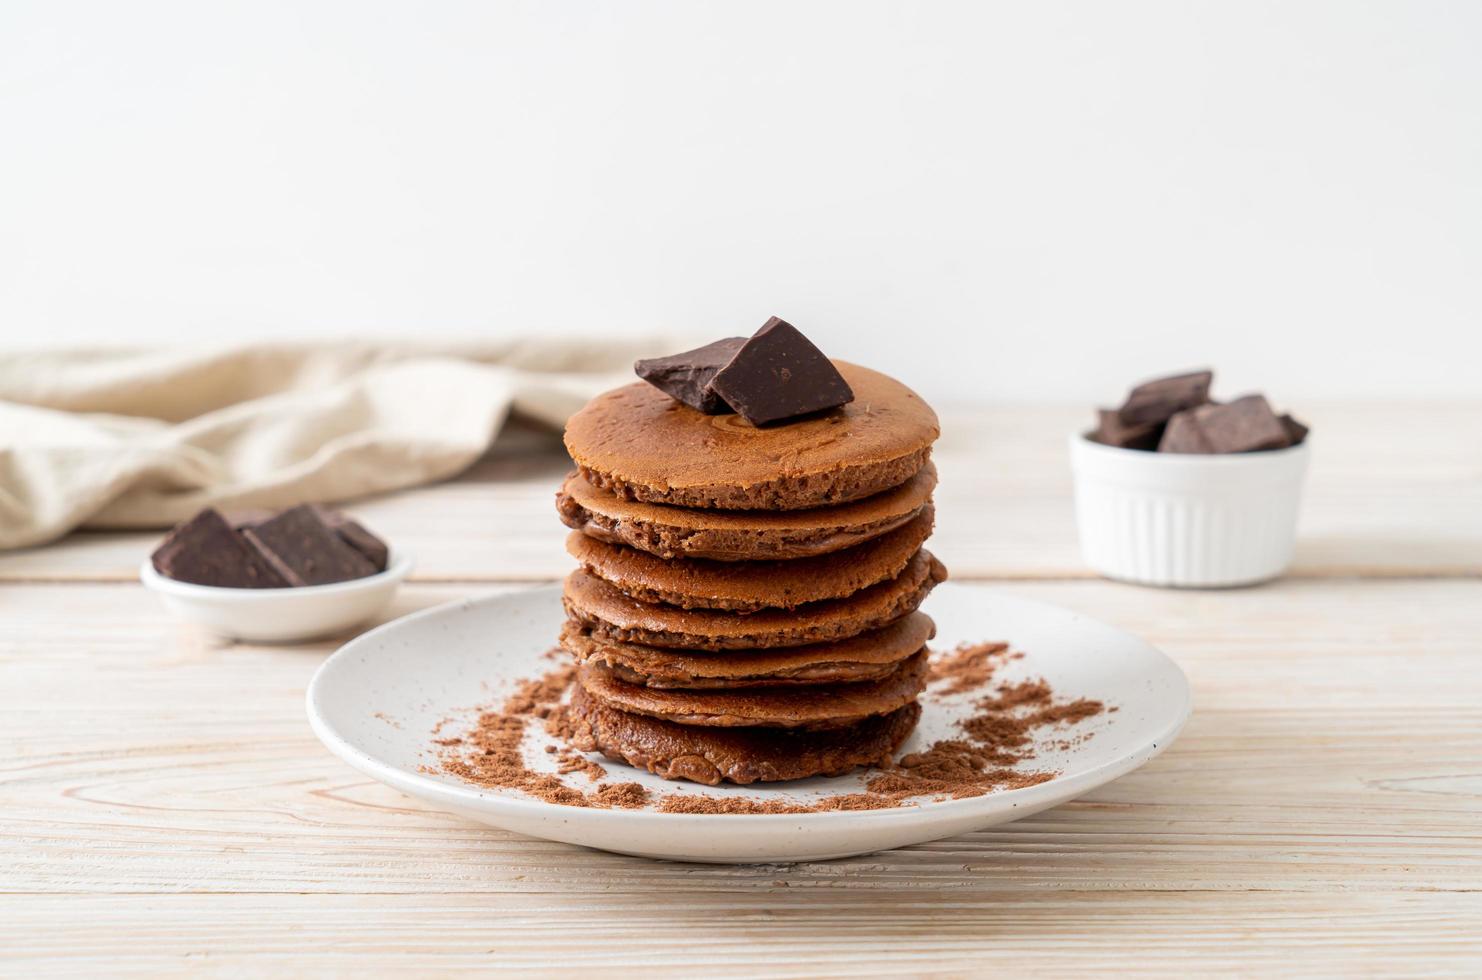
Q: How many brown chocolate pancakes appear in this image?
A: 7